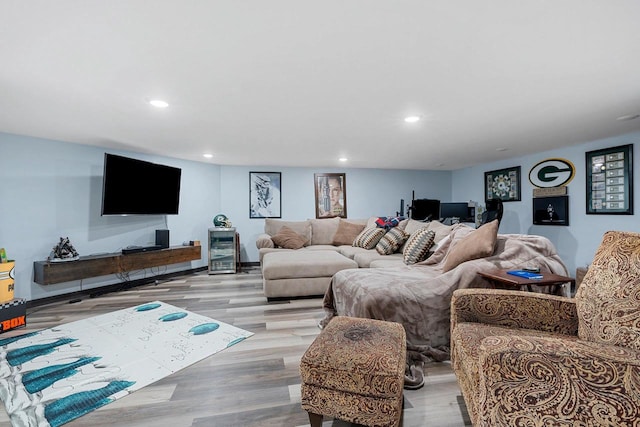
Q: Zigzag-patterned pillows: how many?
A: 3